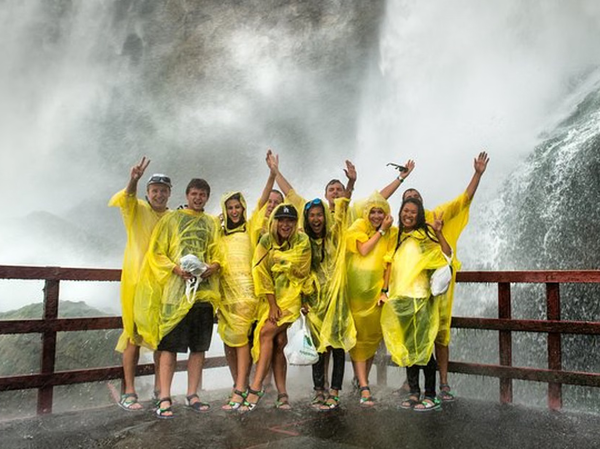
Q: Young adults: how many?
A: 10